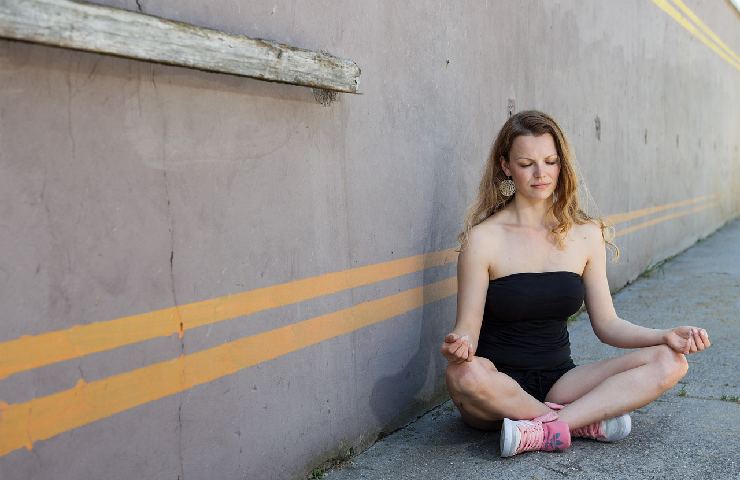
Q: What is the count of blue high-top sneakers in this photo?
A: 0